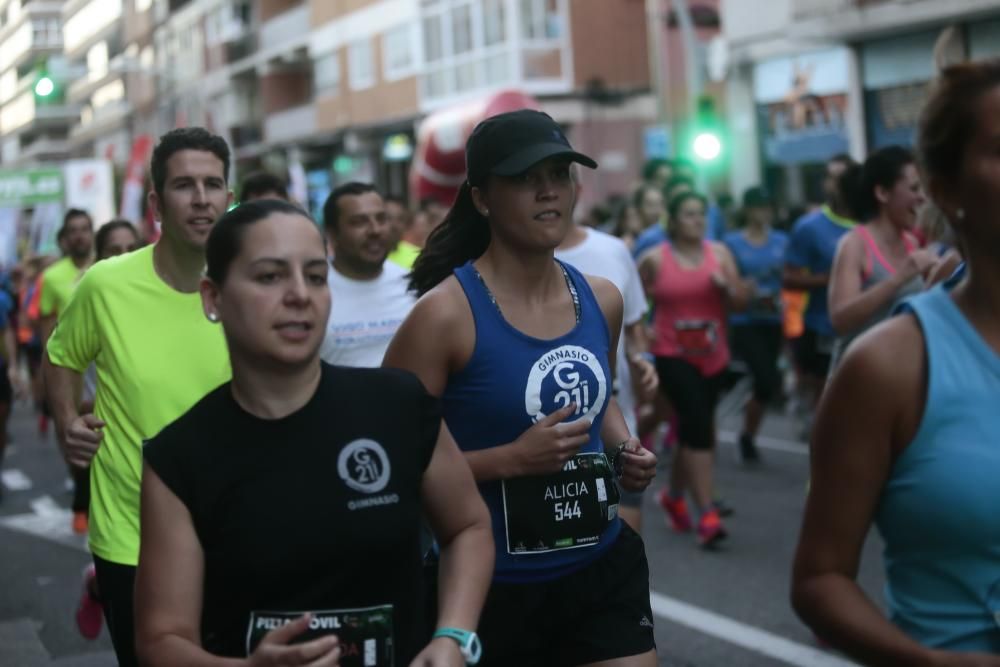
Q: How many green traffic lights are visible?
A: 2